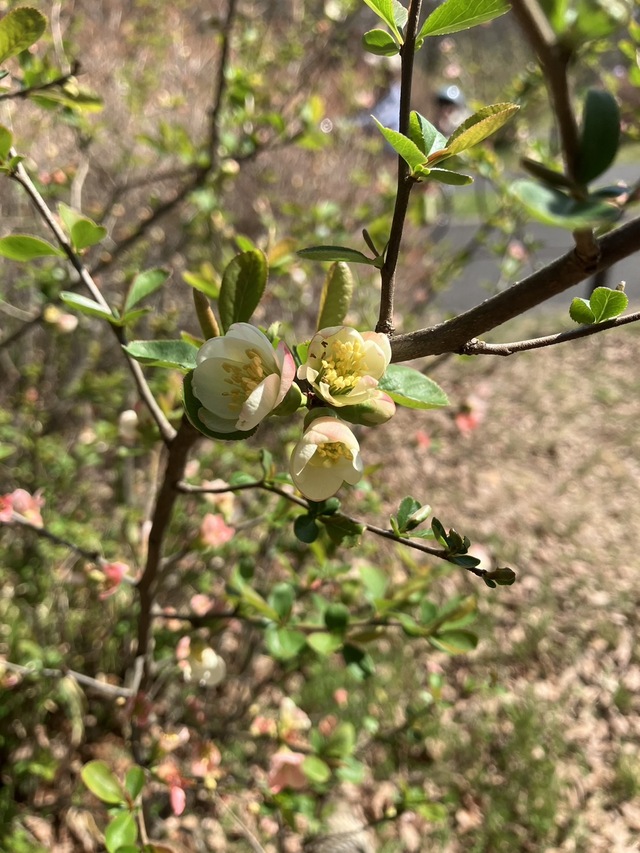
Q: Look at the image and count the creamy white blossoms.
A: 3